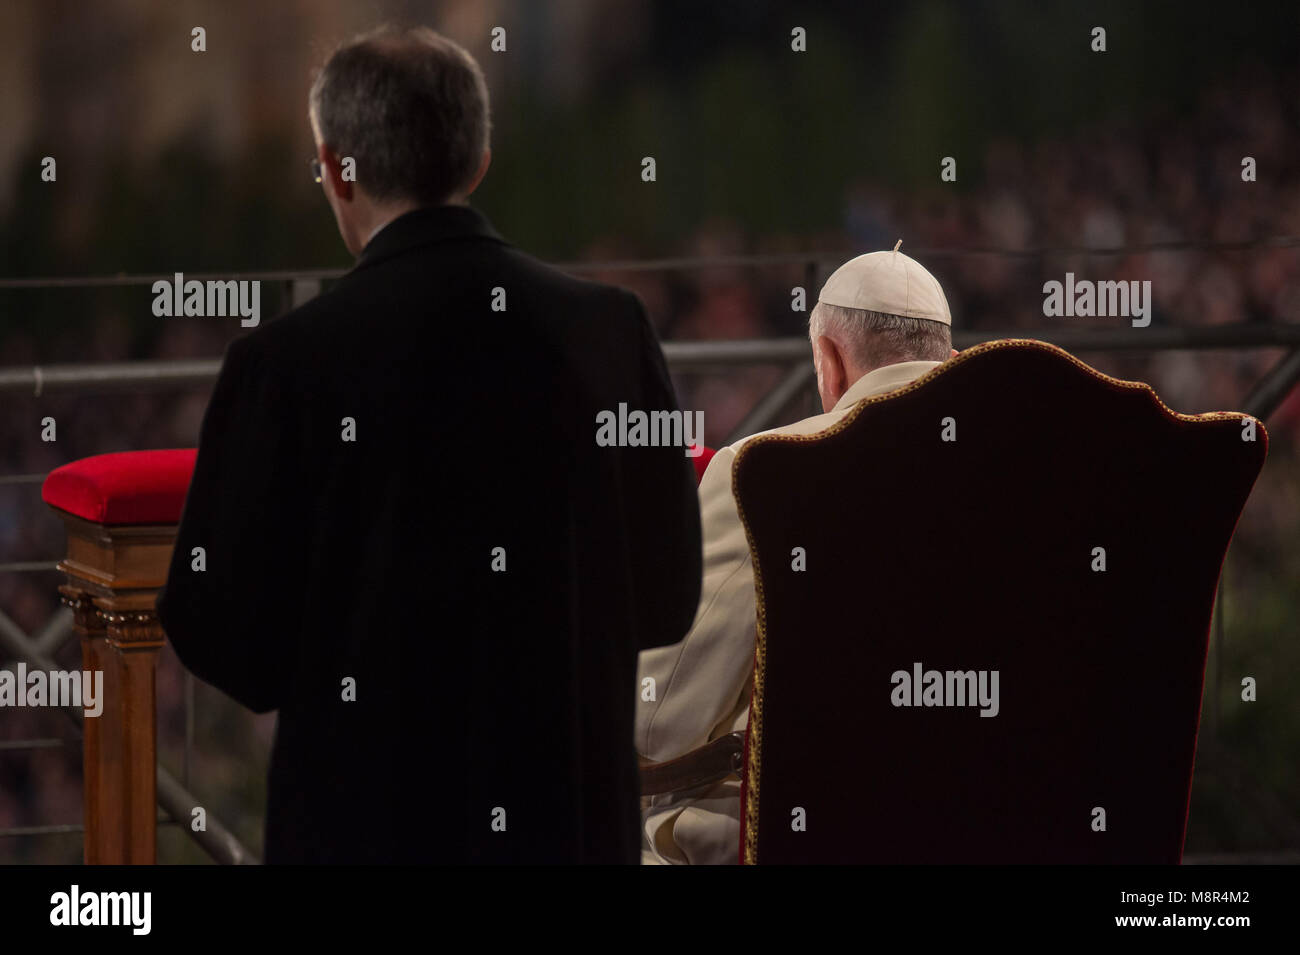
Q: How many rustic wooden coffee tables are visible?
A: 0